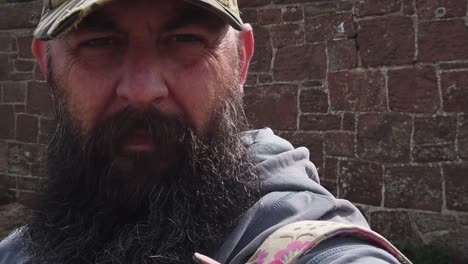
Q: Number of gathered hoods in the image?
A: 1